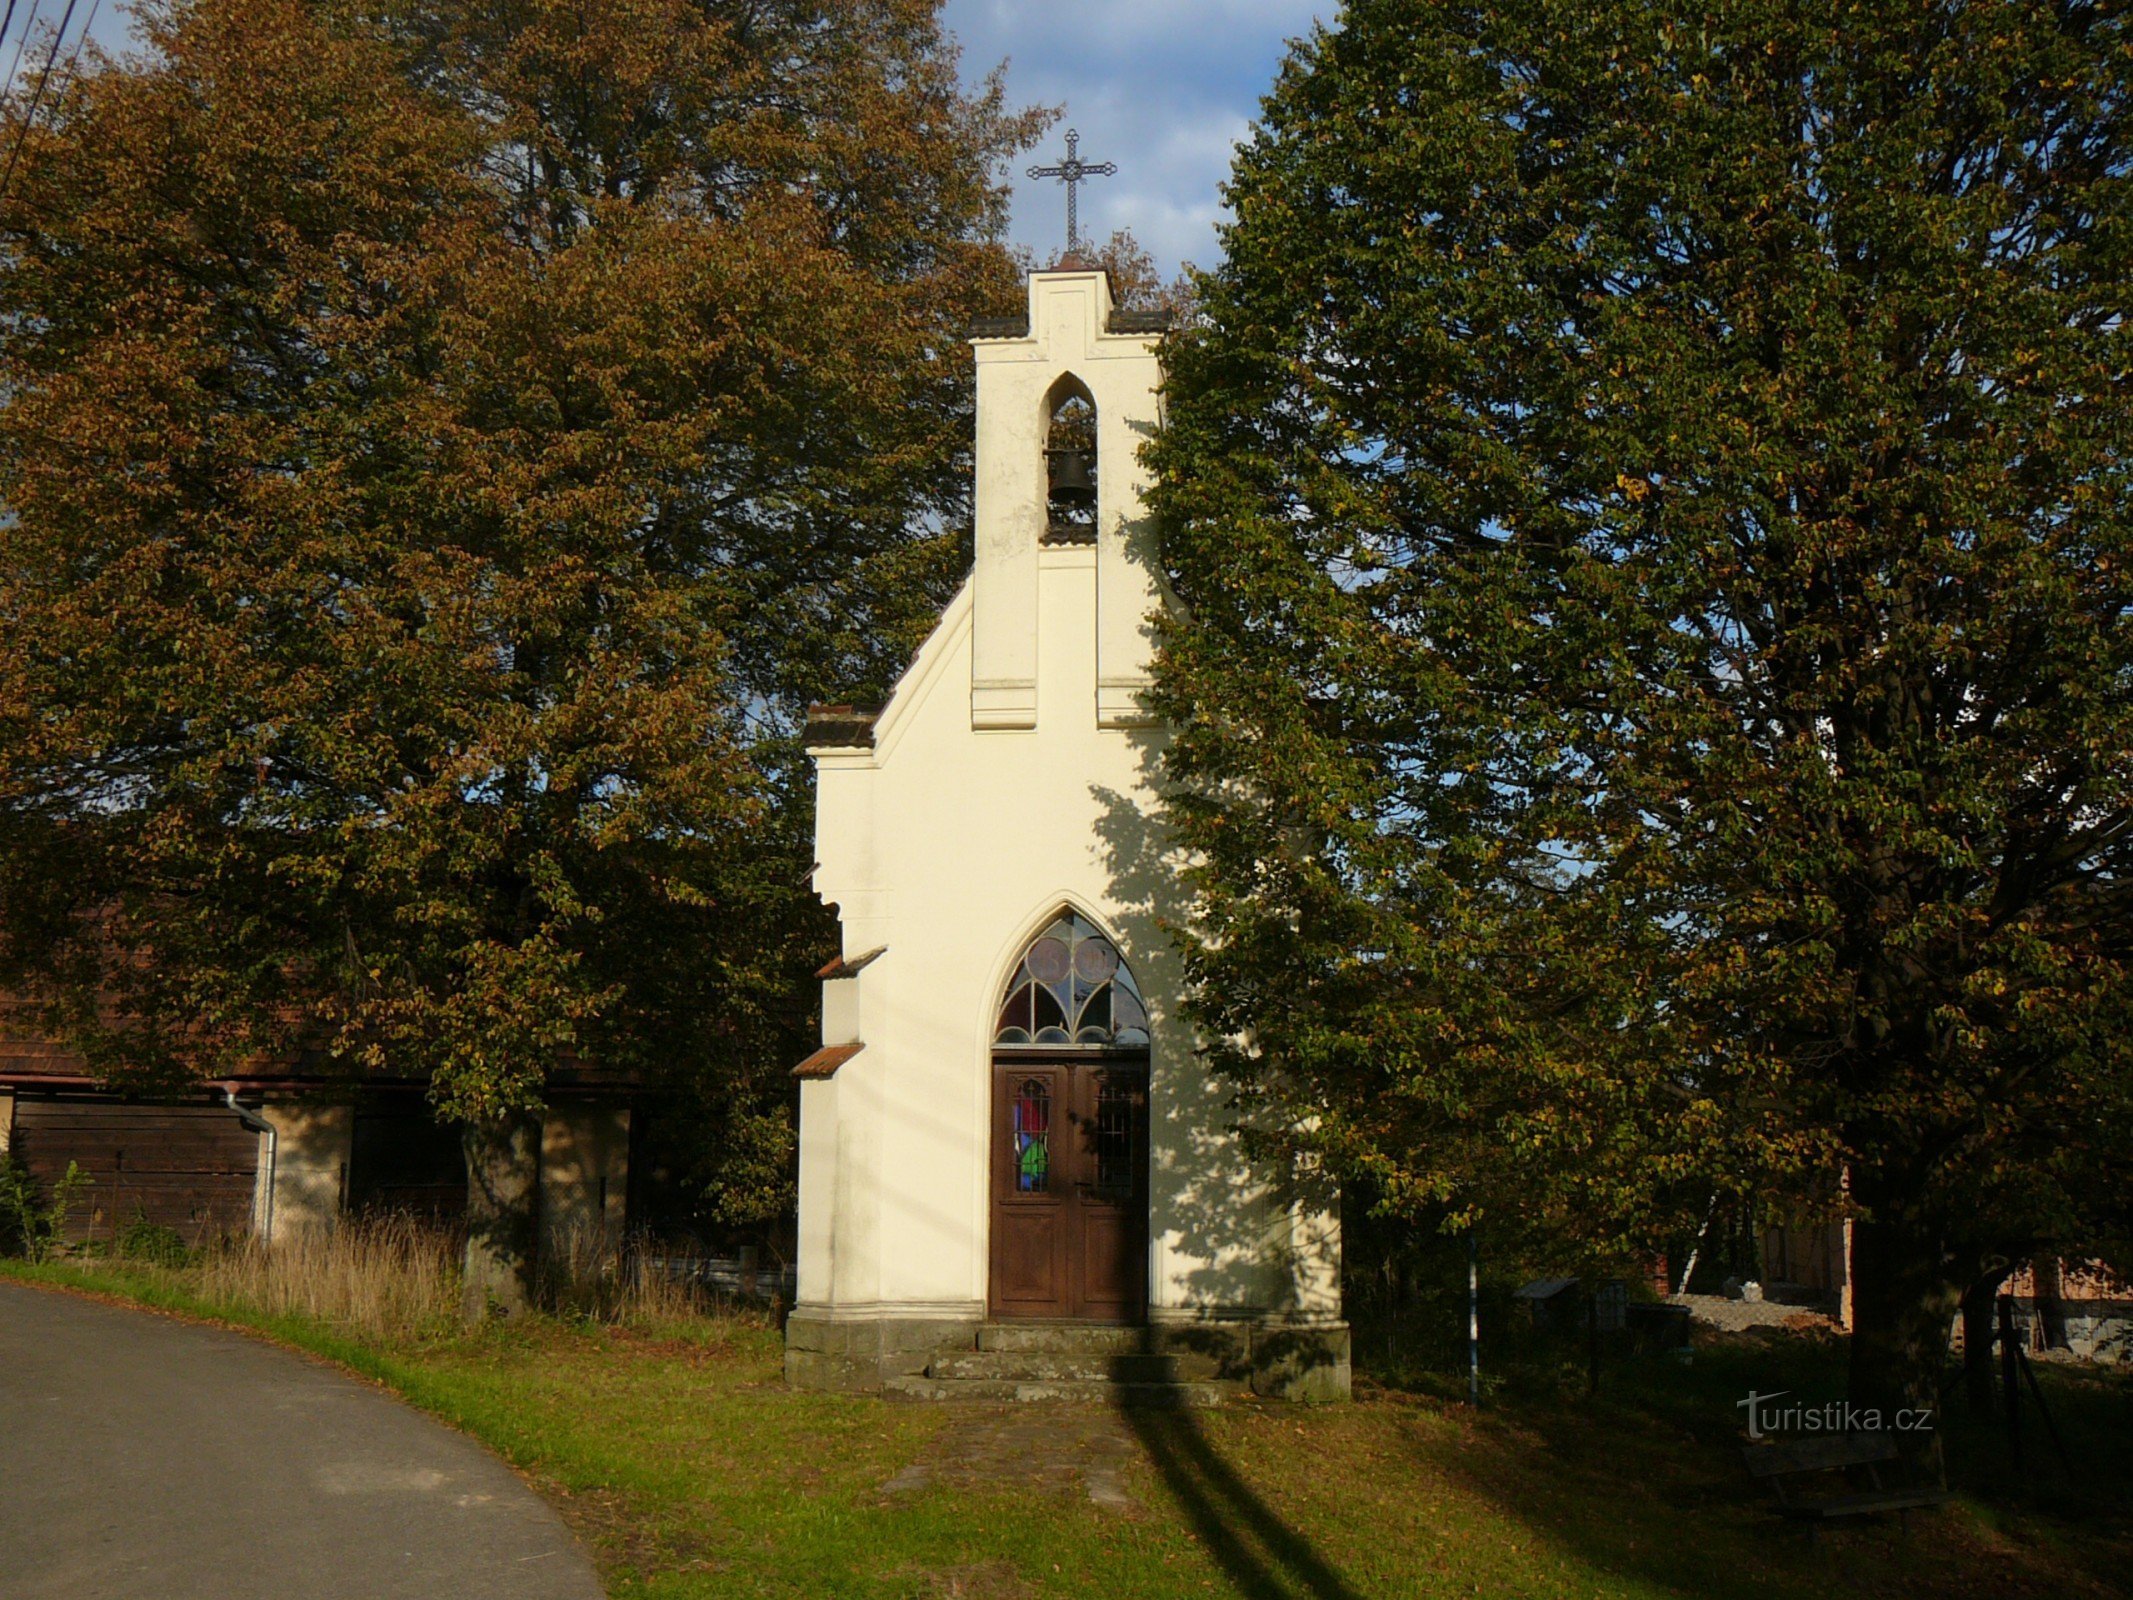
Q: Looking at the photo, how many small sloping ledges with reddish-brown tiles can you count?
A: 2